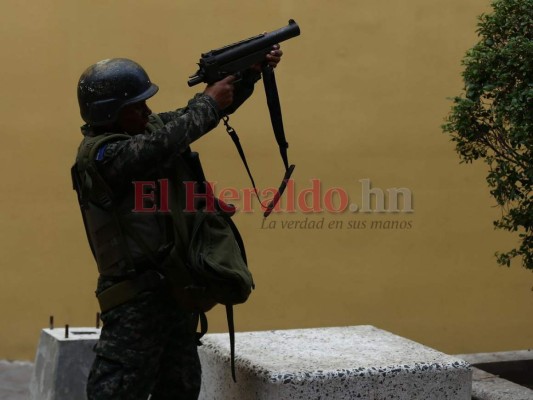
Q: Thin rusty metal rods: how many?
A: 3